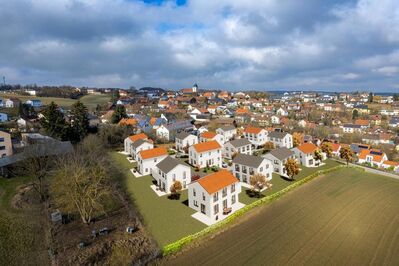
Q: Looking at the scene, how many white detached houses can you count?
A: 15